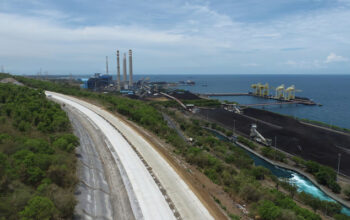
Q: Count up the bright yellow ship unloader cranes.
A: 4